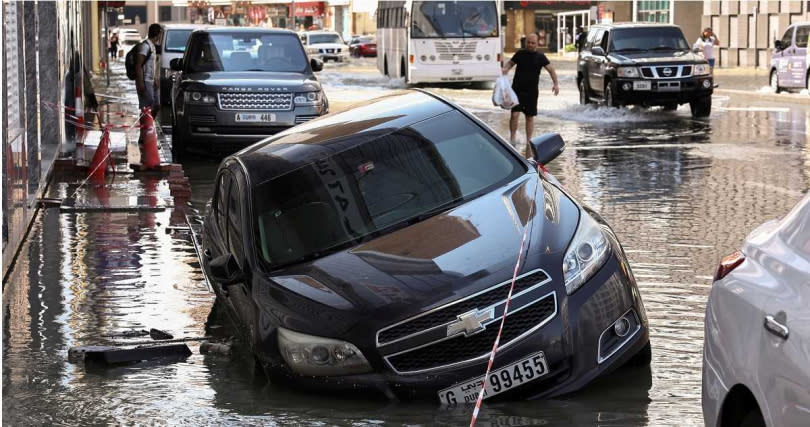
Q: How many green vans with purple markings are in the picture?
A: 0